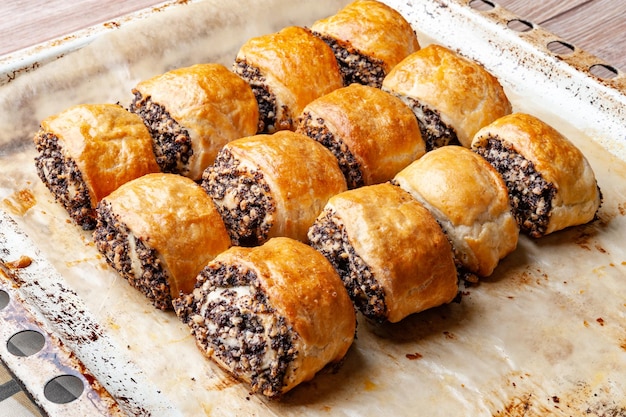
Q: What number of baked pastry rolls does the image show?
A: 12